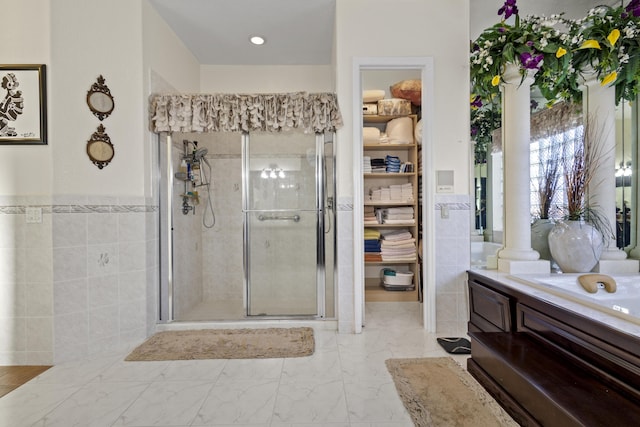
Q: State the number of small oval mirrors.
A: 2